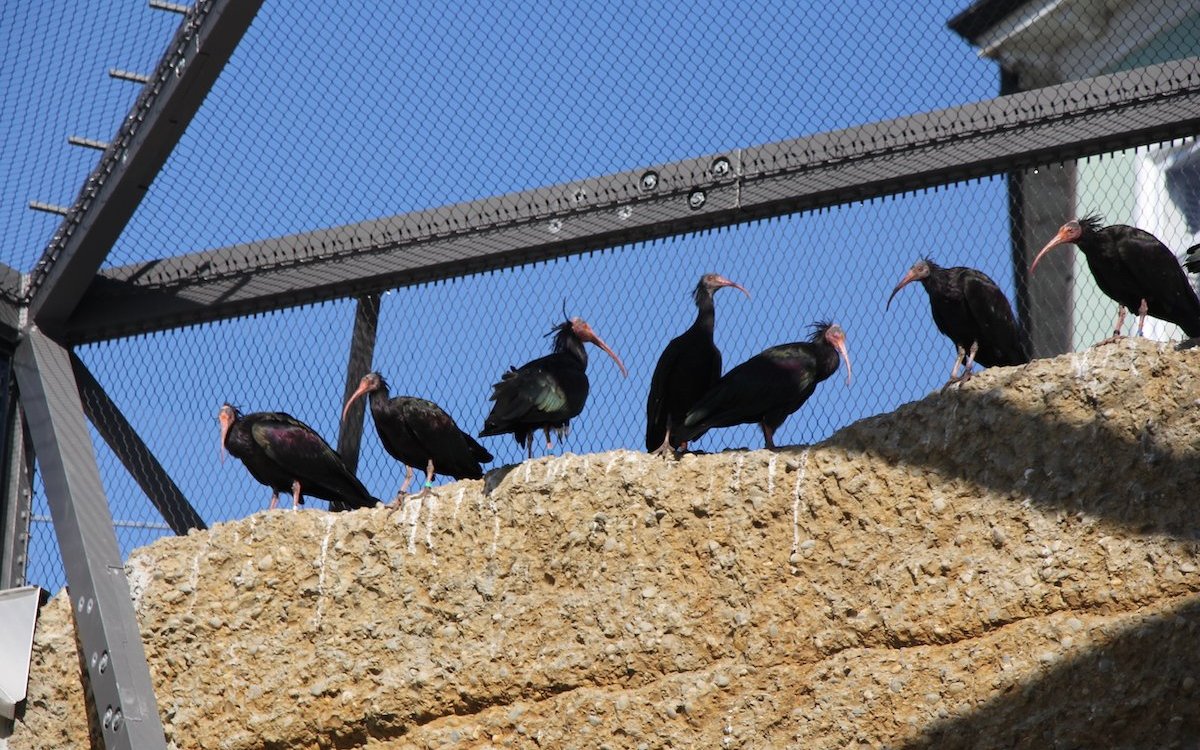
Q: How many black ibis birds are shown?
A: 7